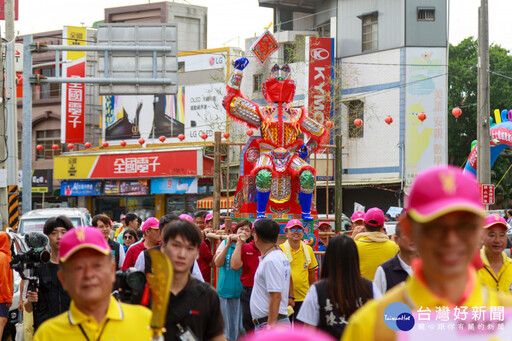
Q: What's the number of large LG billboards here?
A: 1